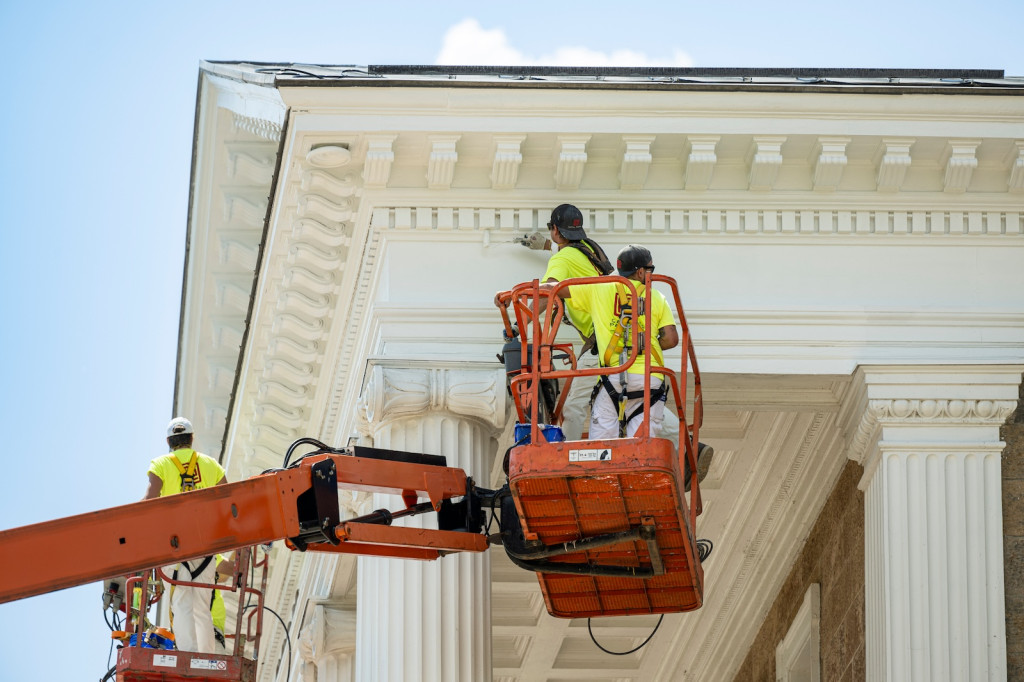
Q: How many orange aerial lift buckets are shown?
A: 2